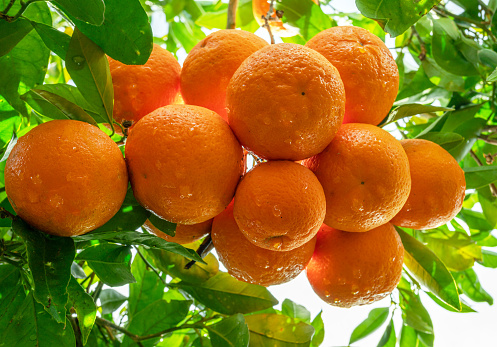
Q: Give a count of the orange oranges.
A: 12